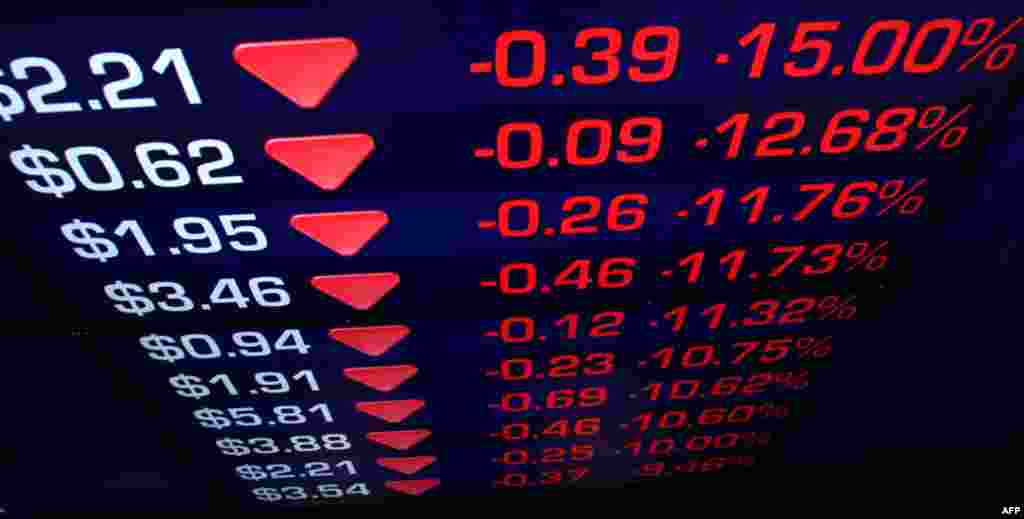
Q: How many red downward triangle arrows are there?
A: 10